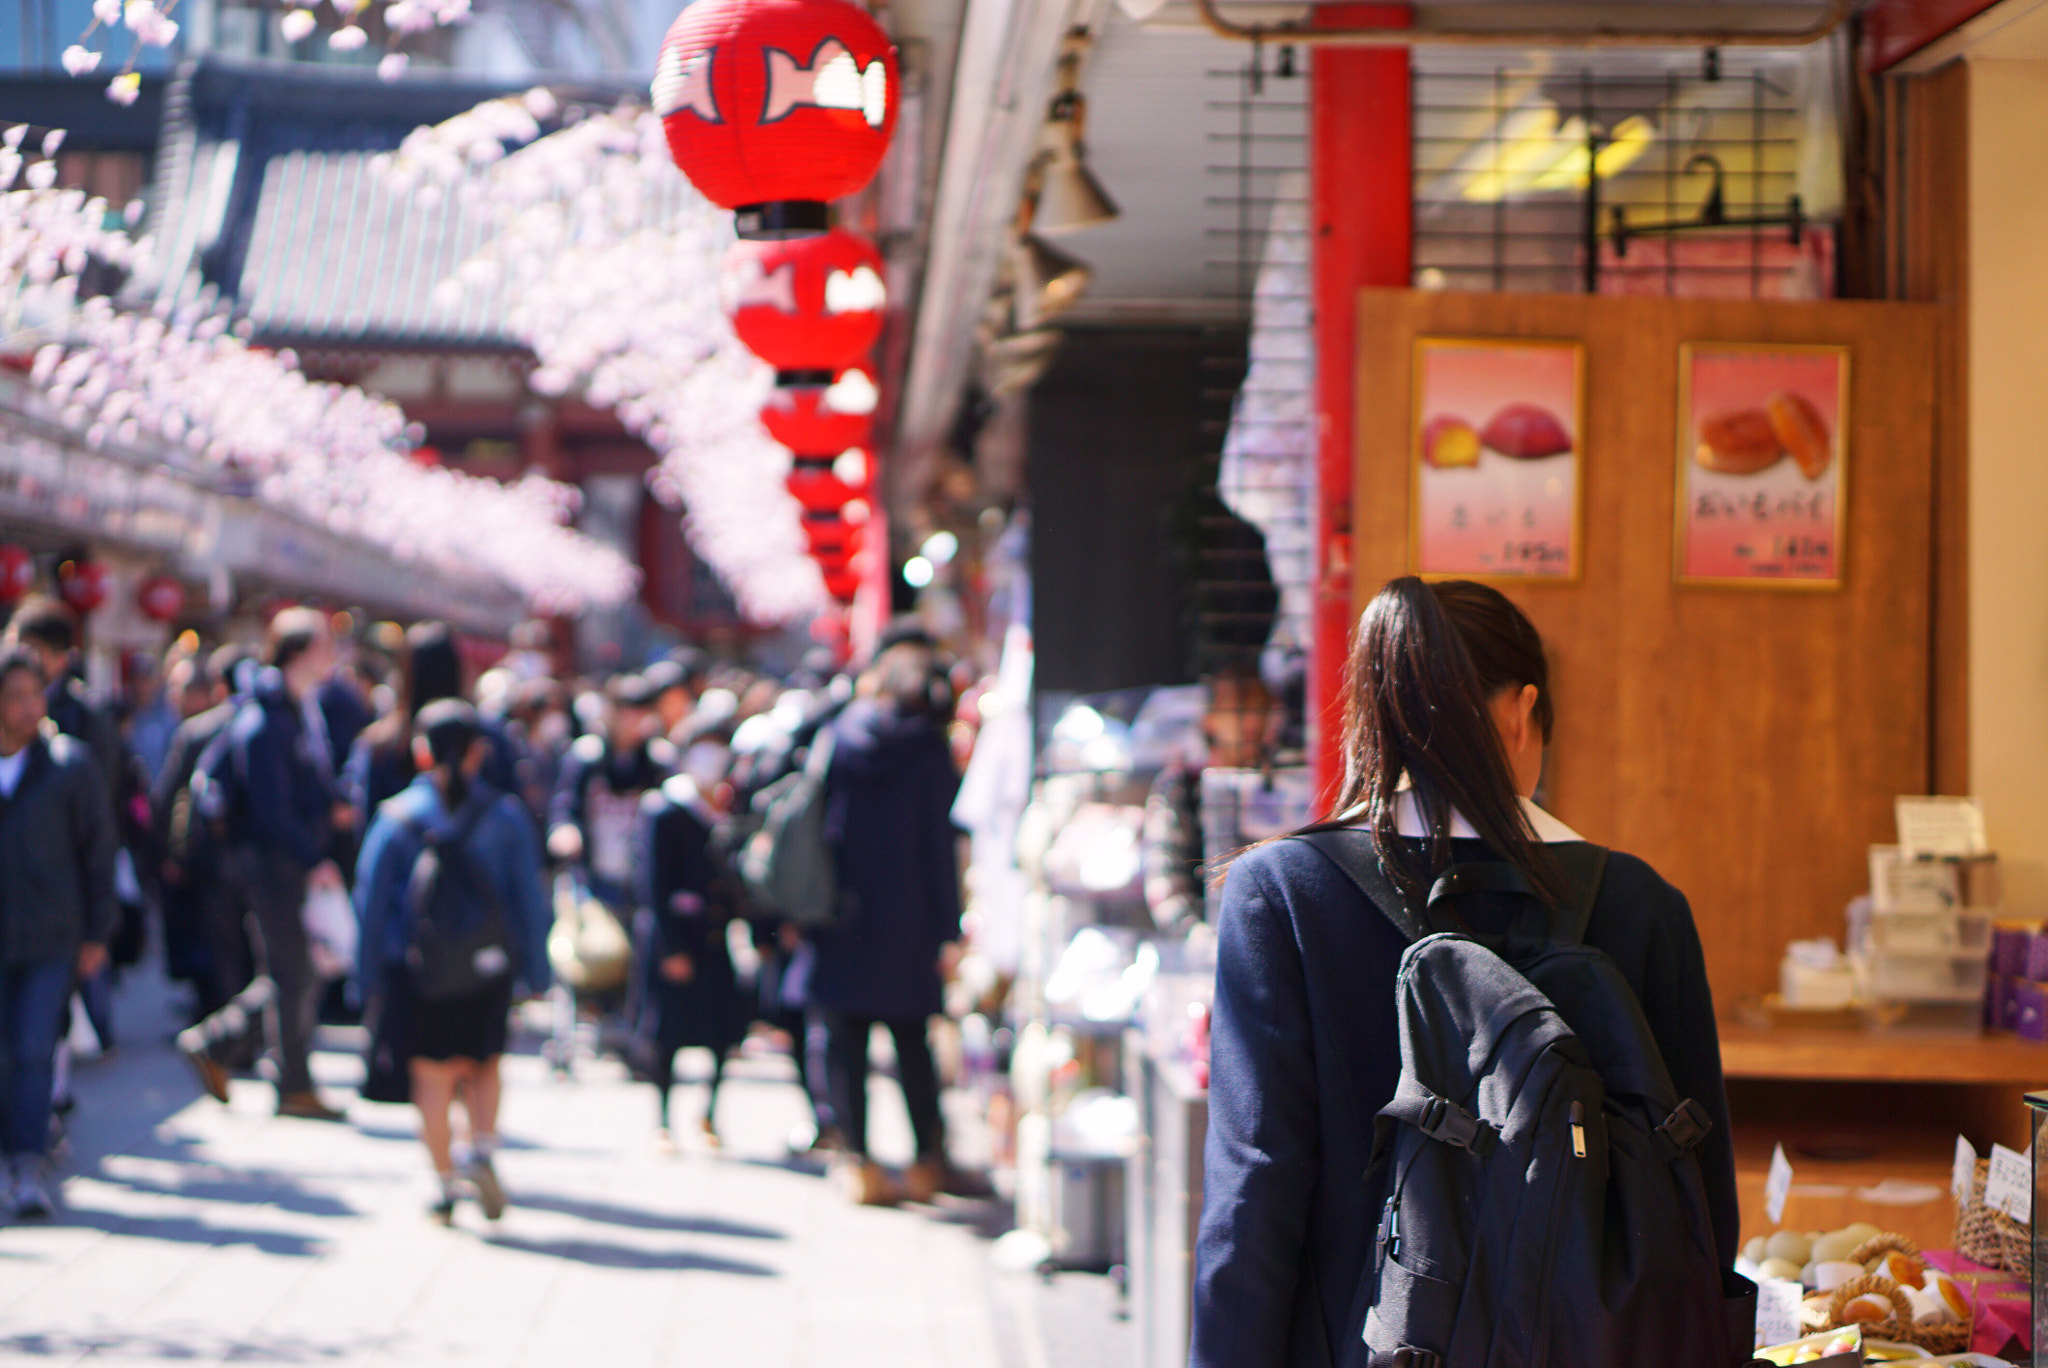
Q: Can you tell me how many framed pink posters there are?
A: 2